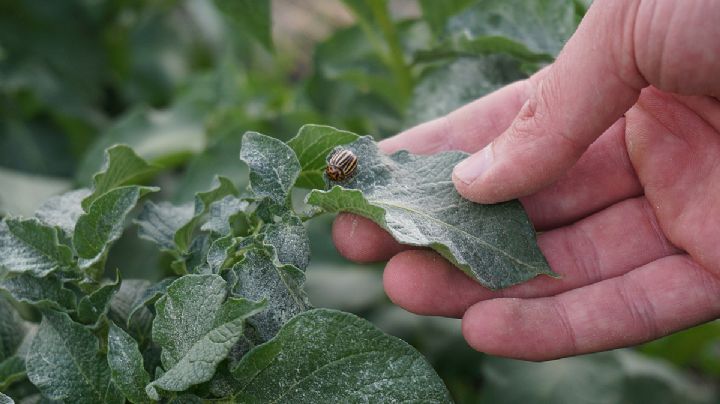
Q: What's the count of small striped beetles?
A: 1